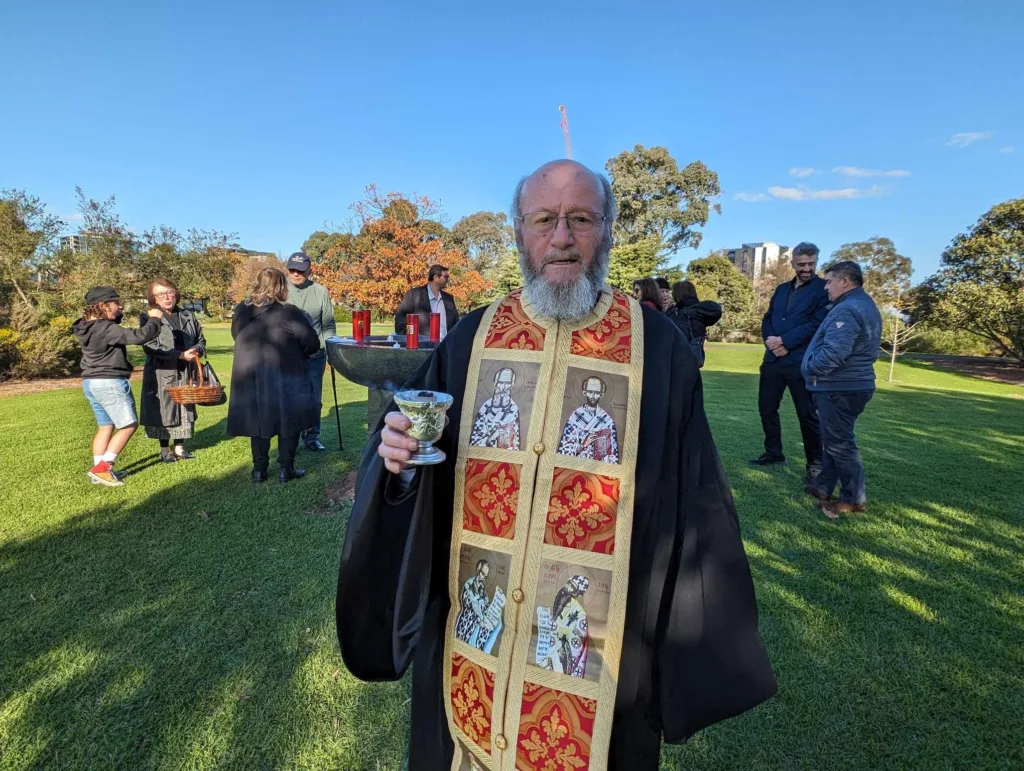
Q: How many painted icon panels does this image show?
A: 4